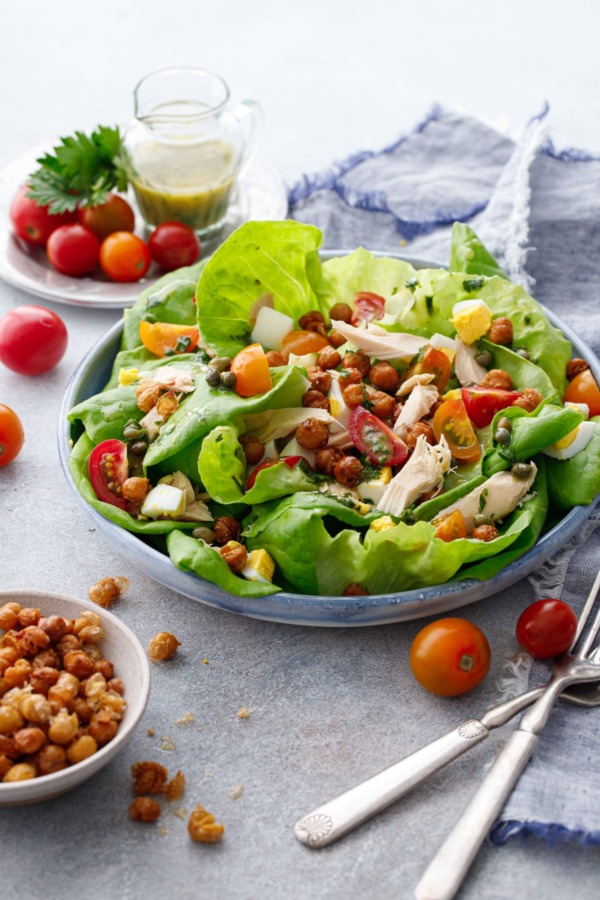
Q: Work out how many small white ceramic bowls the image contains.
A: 1